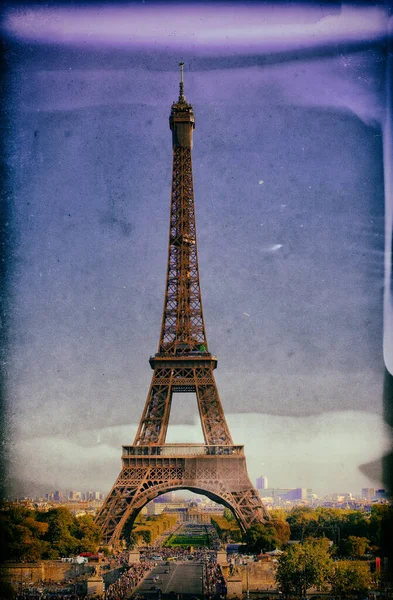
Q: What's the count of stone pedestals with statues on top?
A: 4